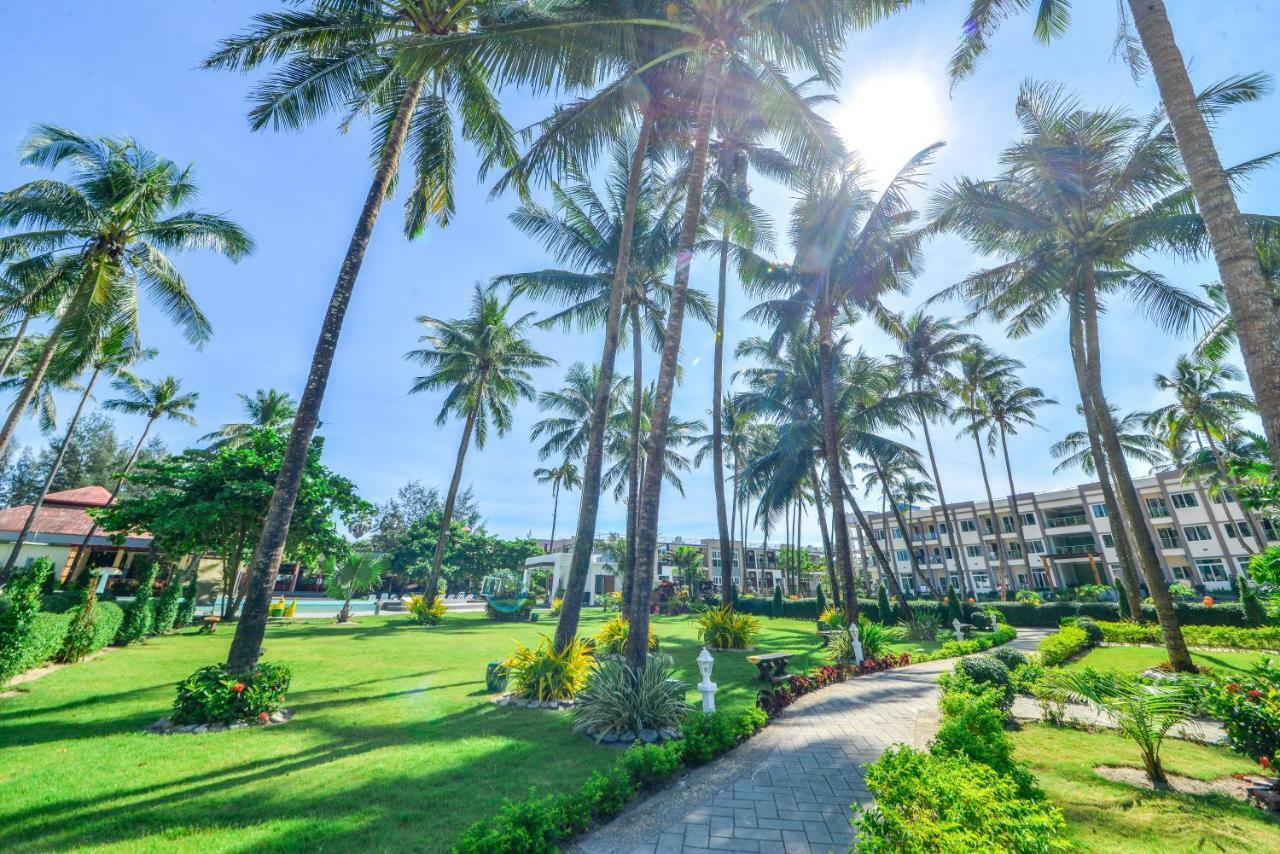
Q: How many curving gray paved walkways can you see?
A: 1